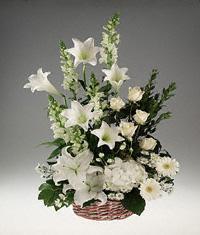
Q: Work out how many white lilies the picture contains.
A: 7